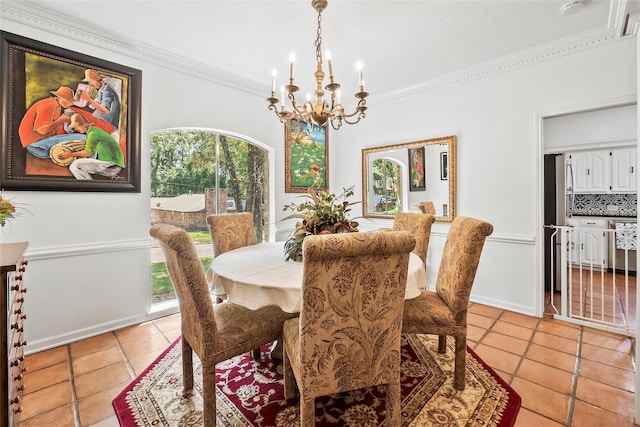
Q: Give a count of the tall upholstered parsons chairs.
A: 5